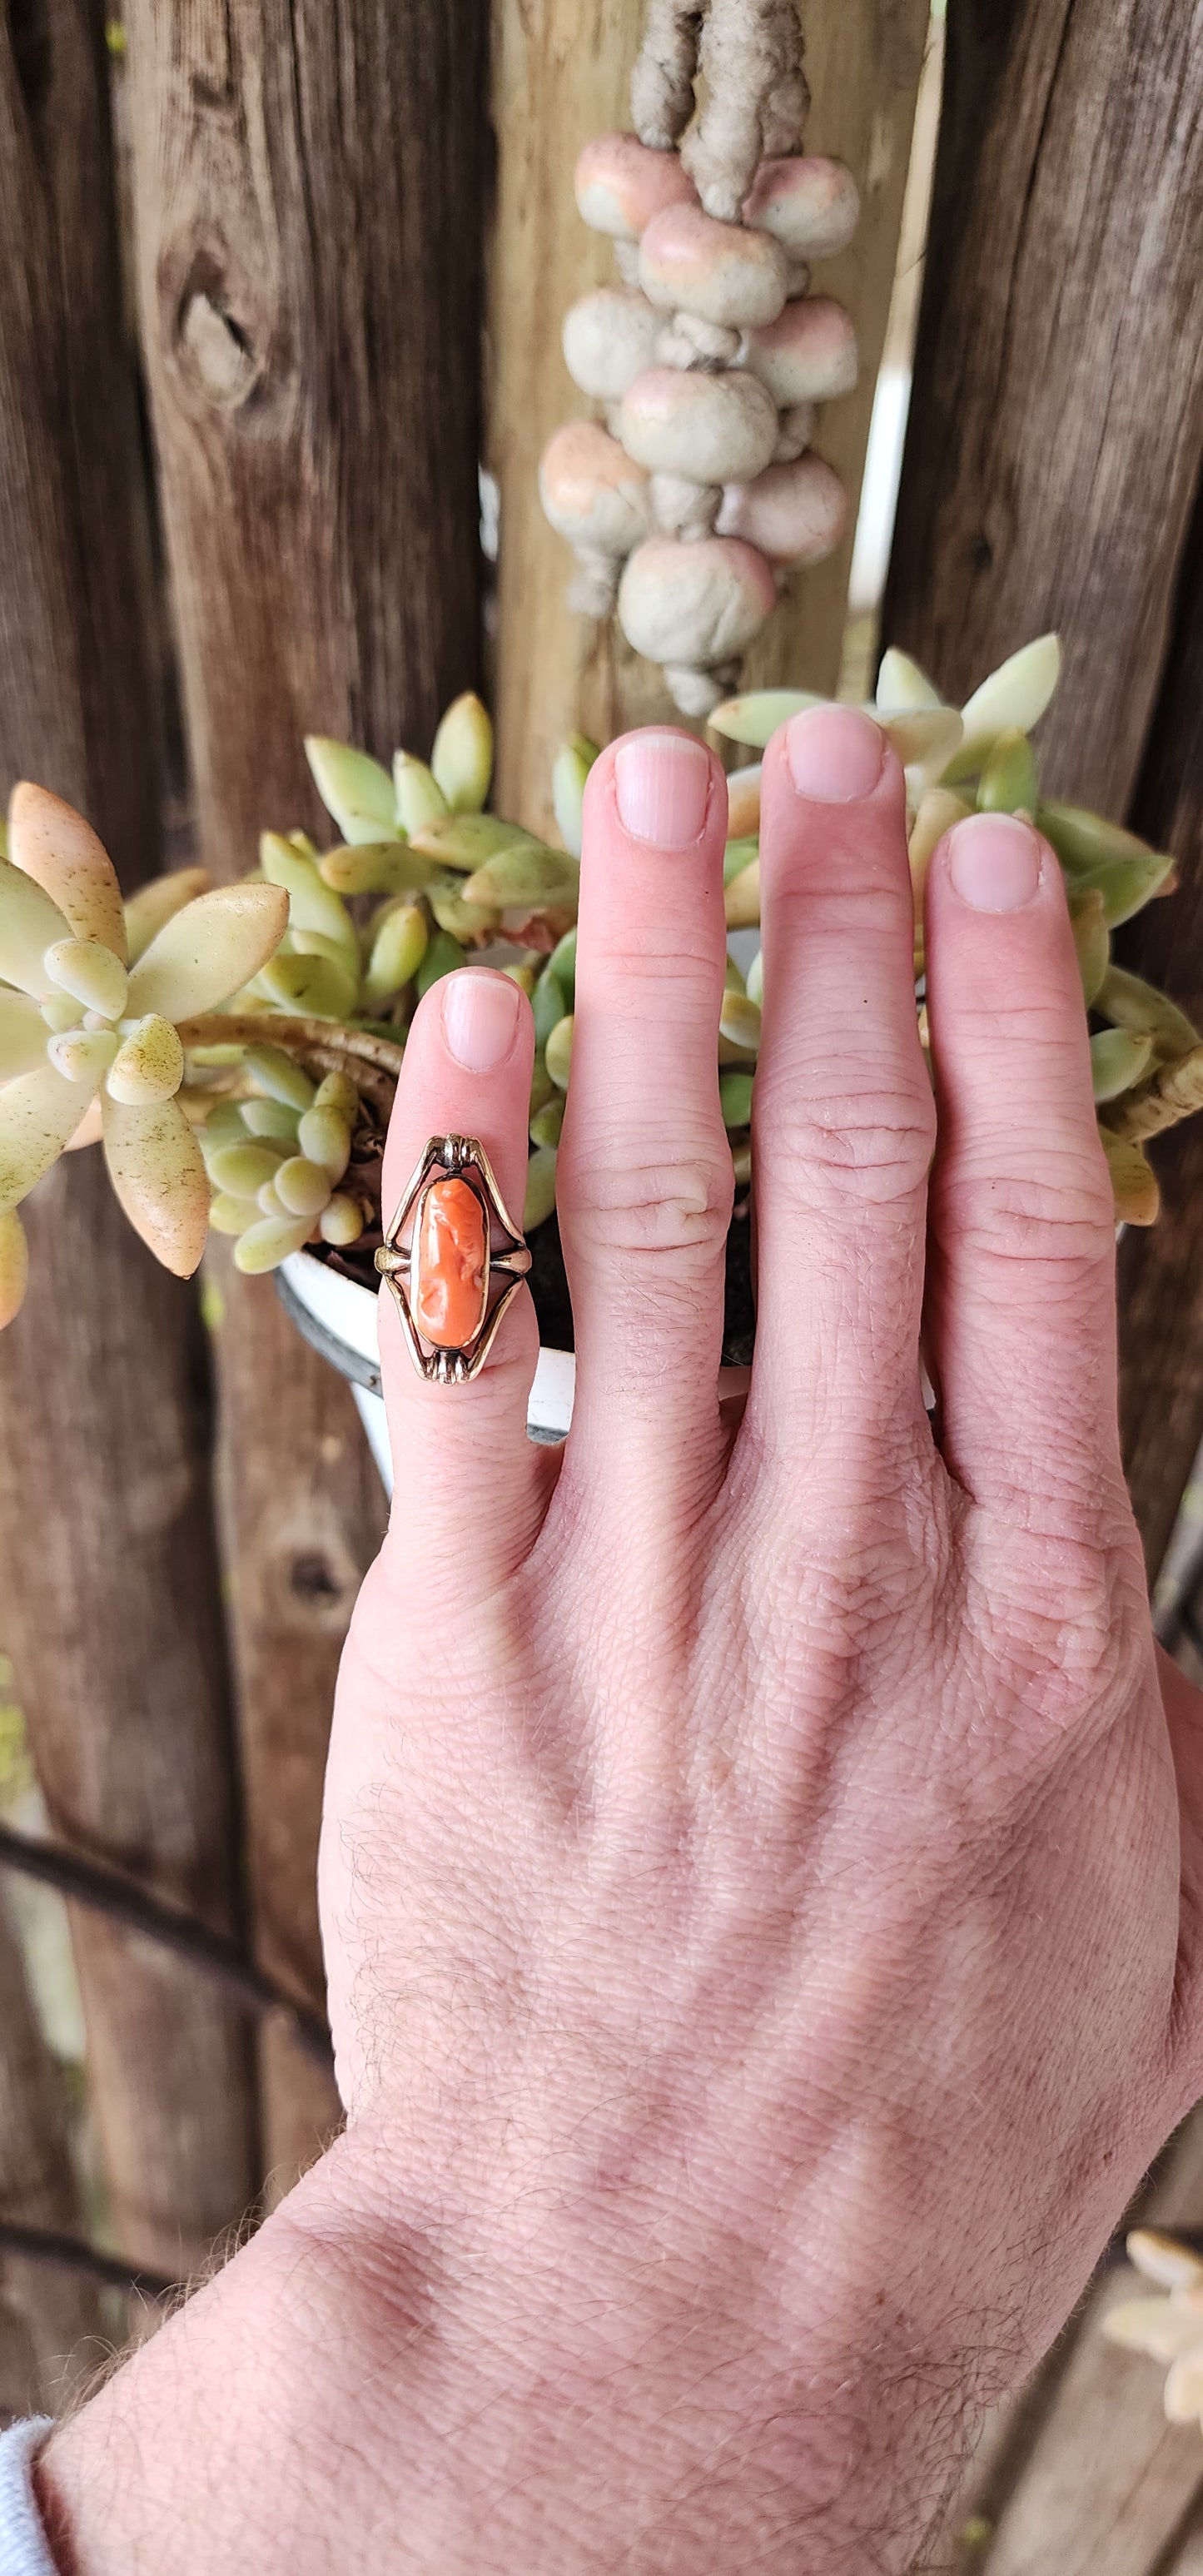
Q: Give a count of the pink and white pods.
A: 9